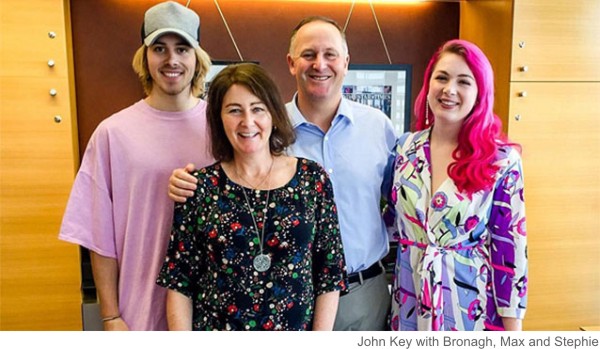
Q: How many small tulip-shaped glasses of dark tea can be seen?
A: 0